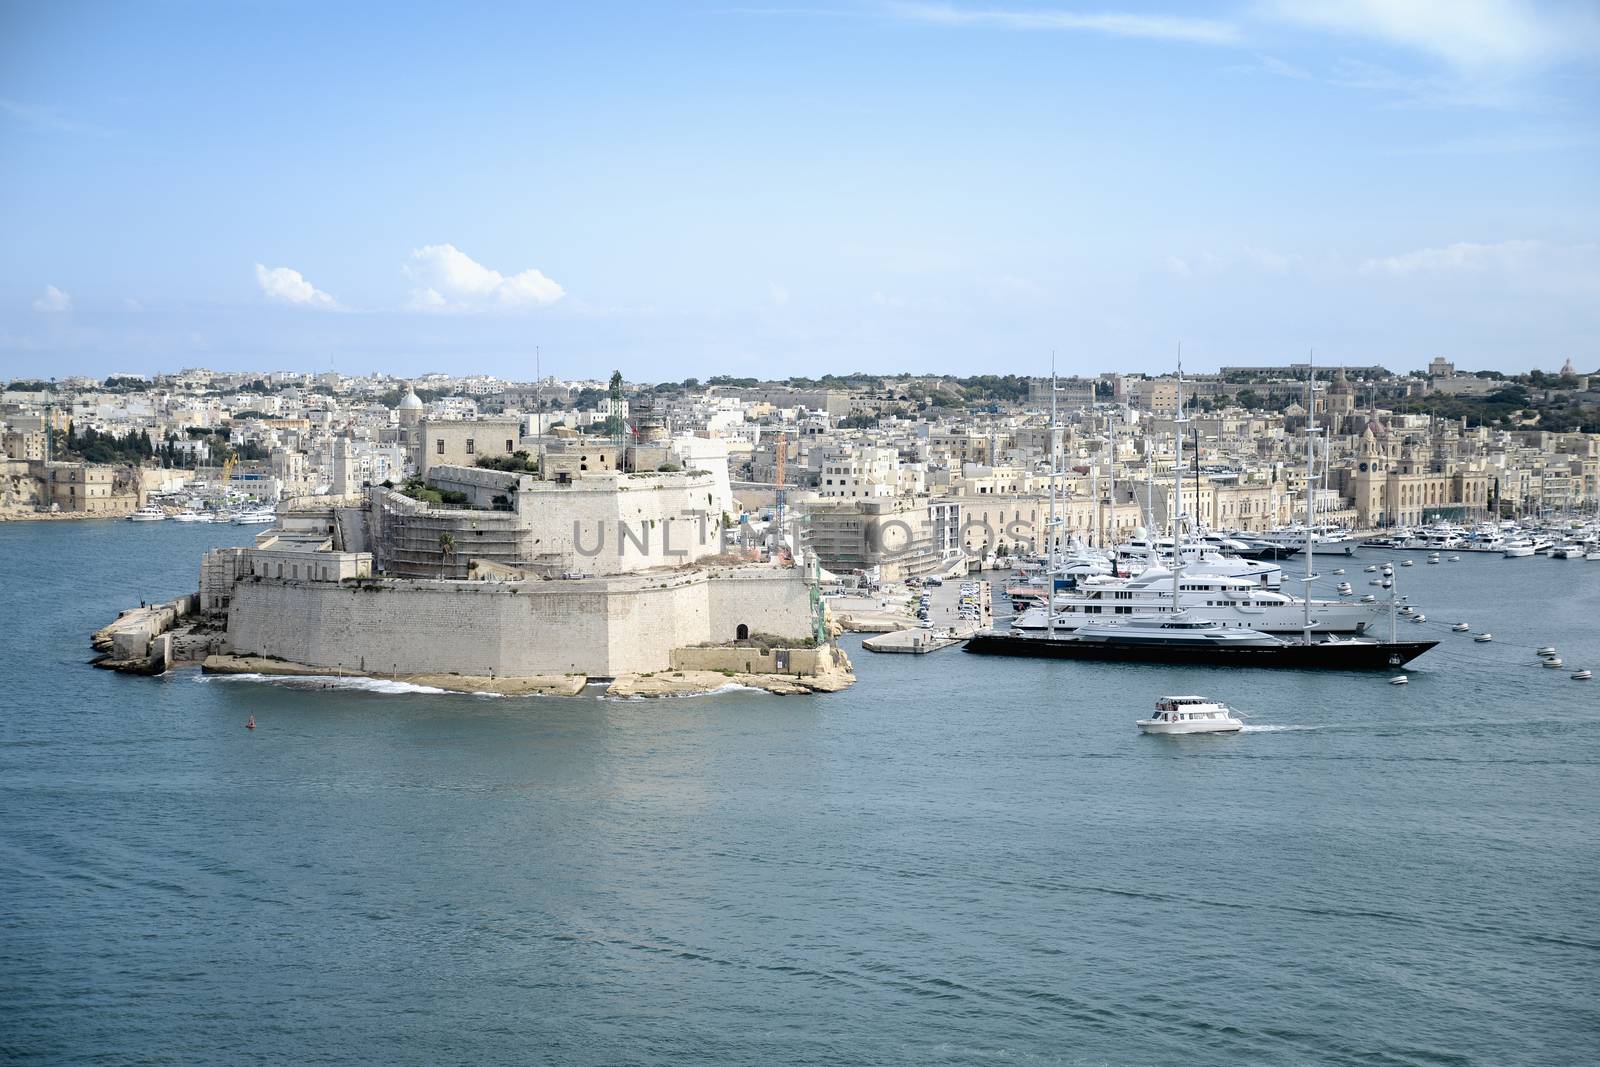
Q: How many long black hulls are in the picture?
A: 1